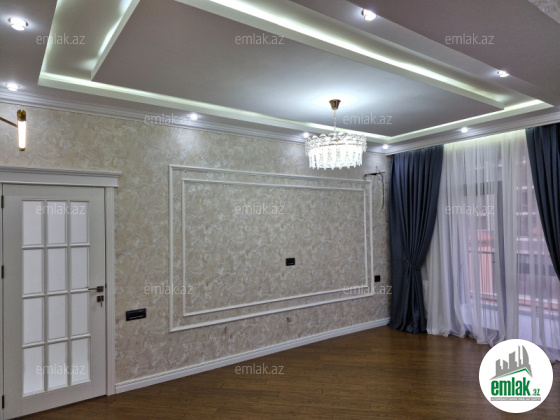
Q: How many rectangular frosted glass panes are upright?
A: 12